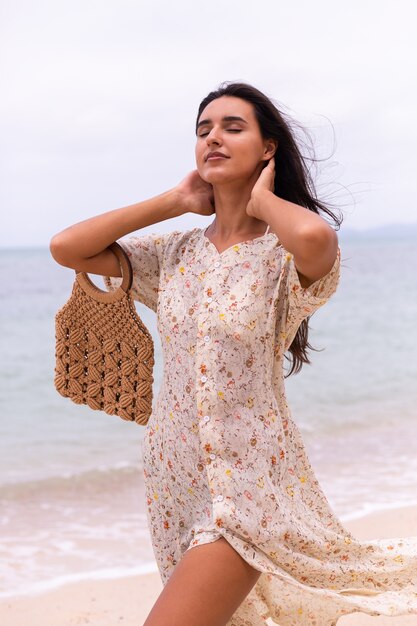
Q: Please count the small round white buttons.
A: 7